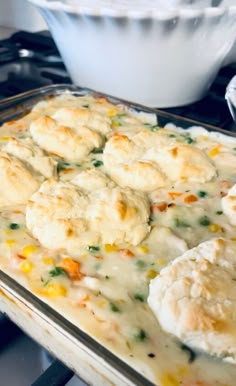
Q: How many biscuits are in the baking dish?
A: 6